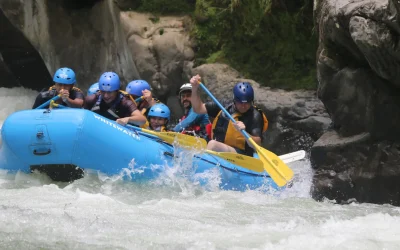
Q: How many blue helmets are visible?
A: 6